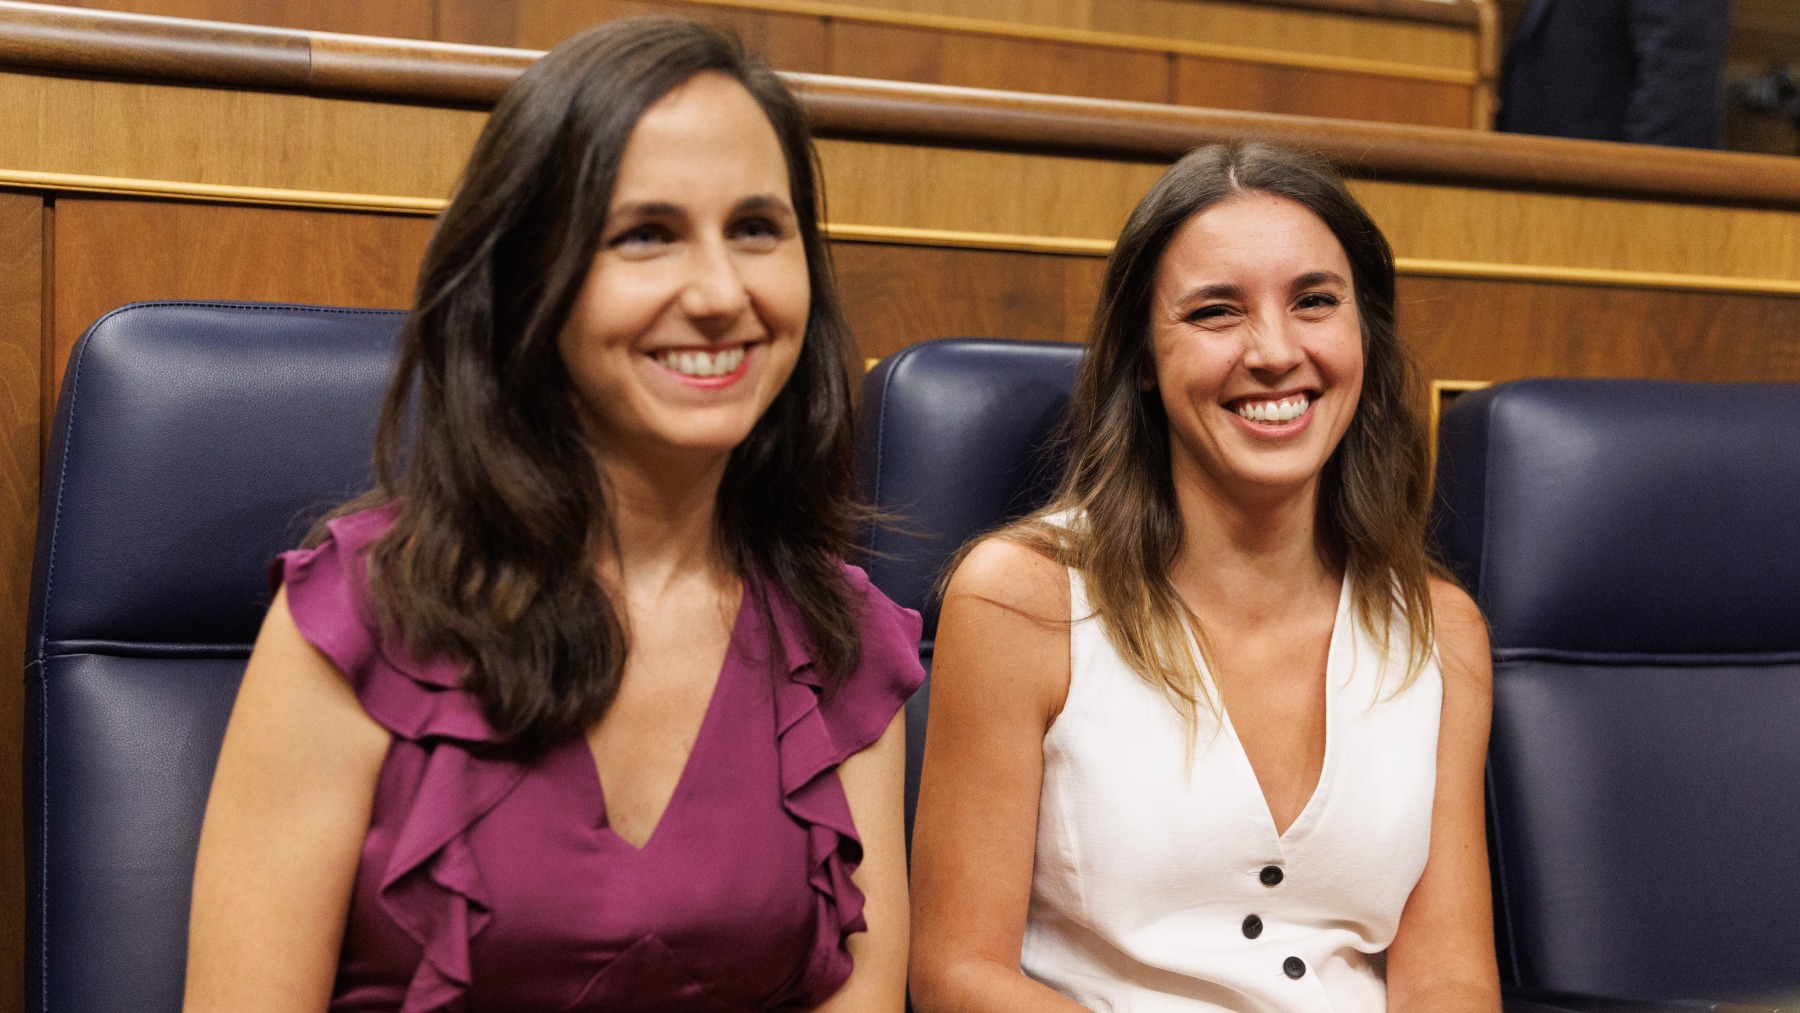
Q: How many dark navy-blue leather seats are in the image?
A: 3